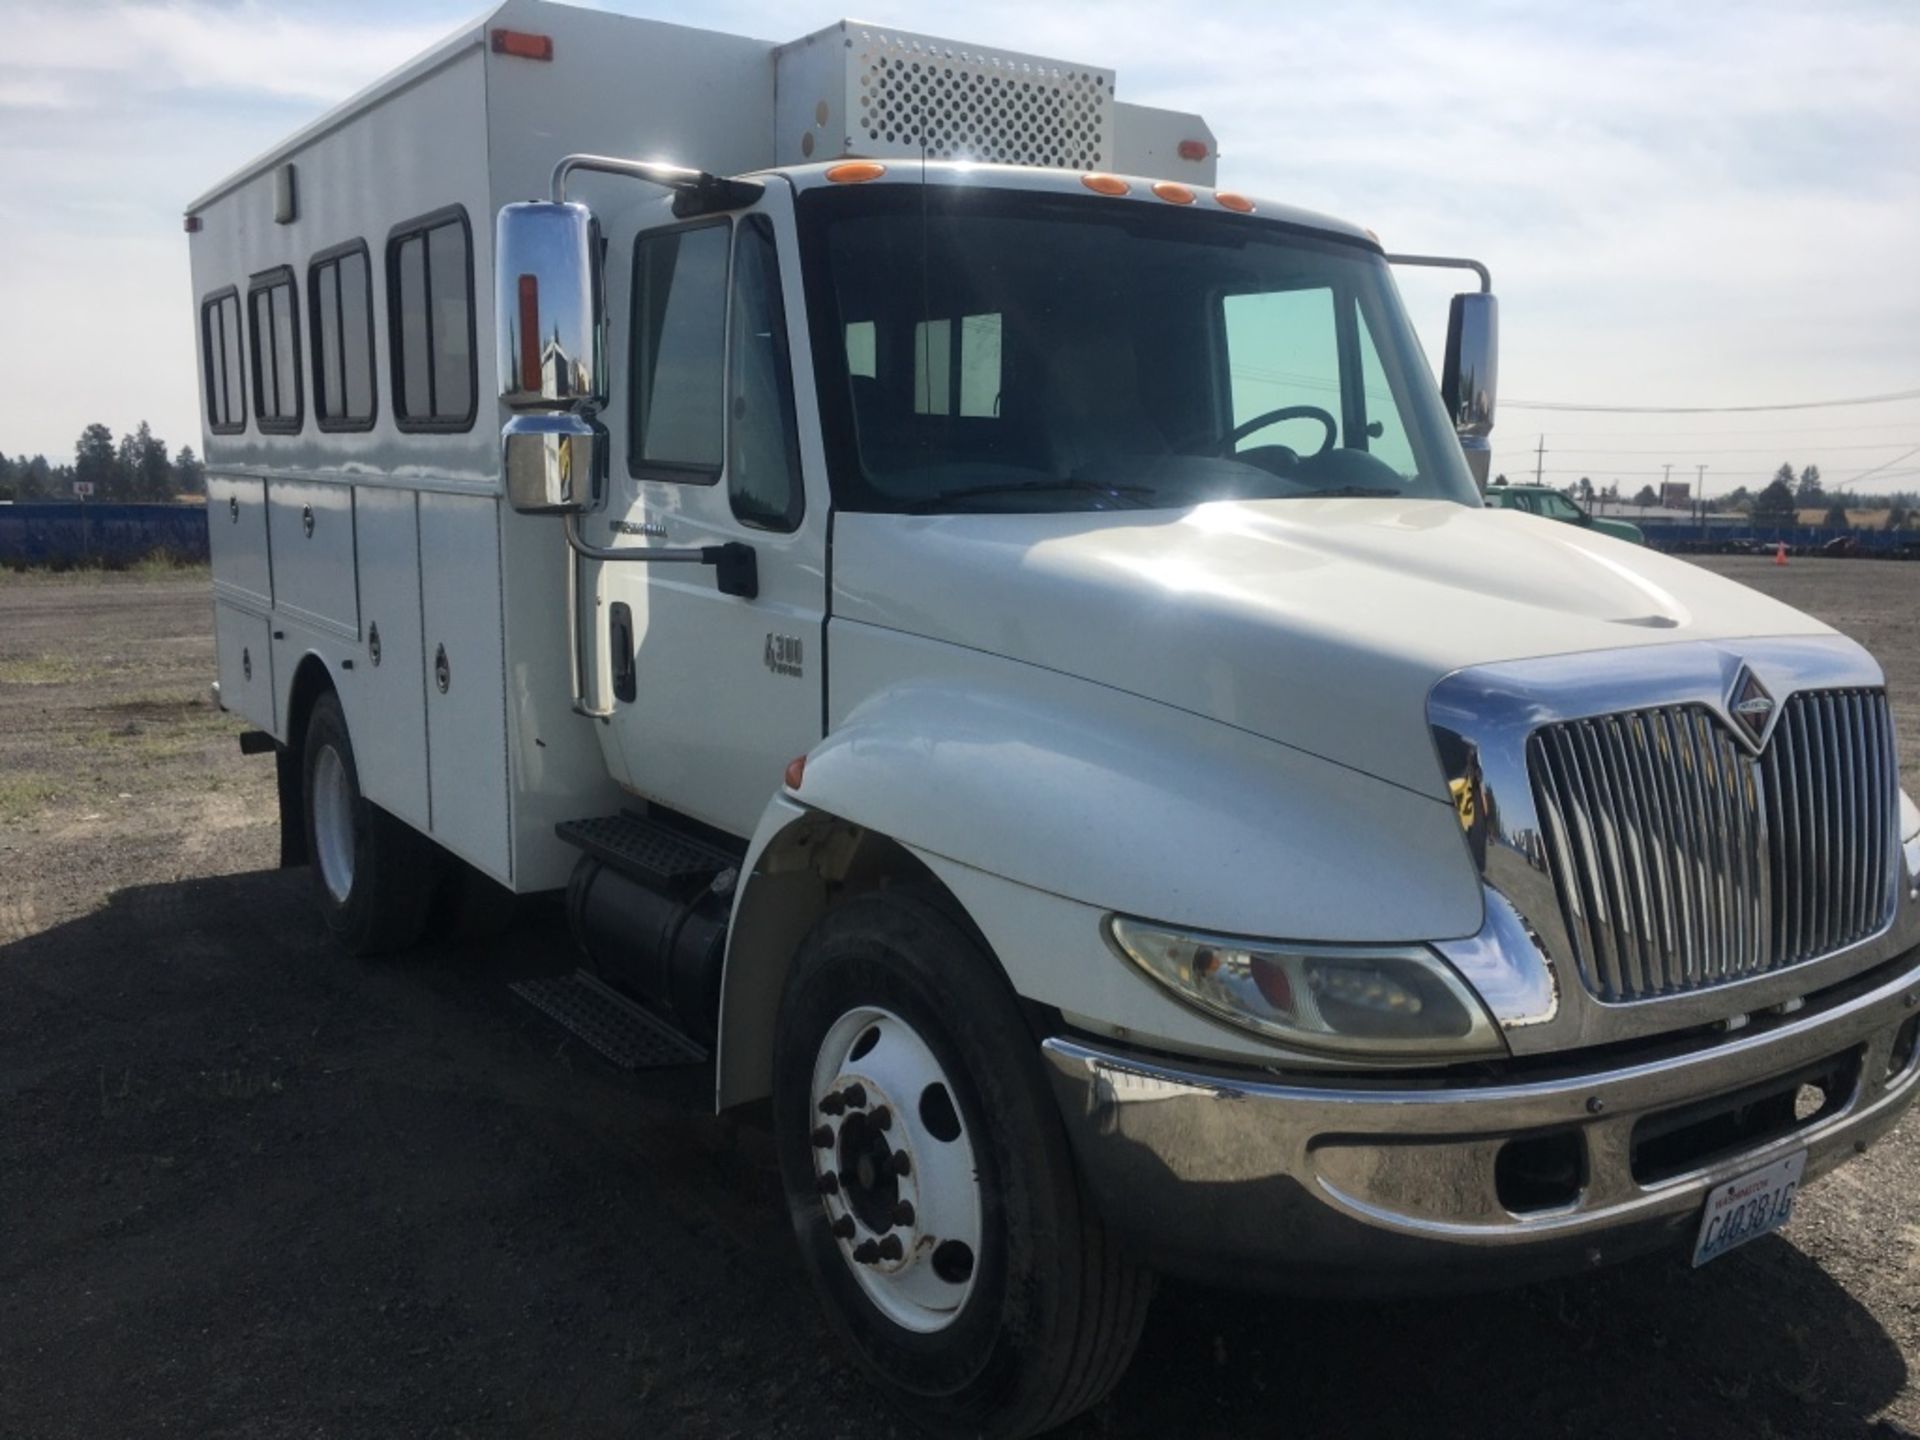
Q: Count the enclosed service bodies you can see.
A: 1